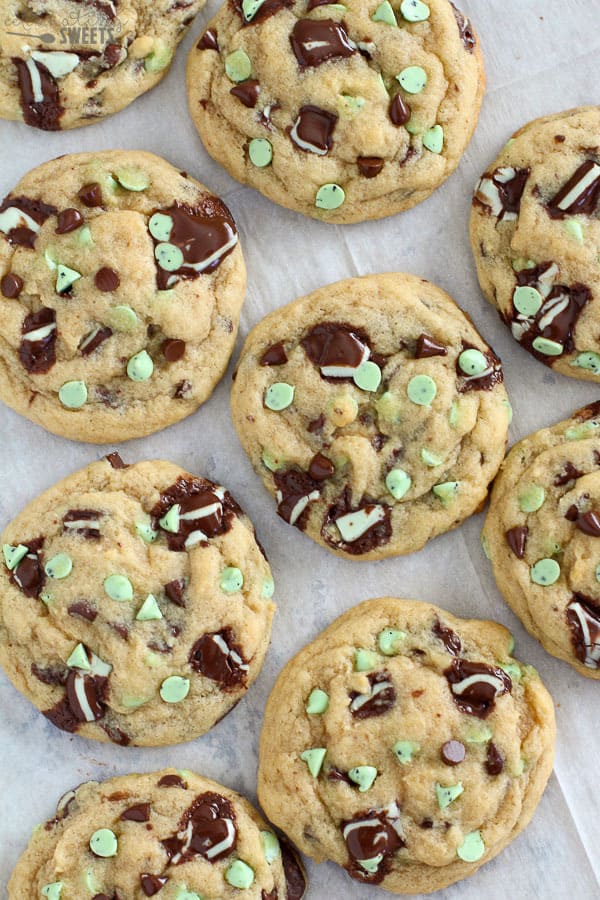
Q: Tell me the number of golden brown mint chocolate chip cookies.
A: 9